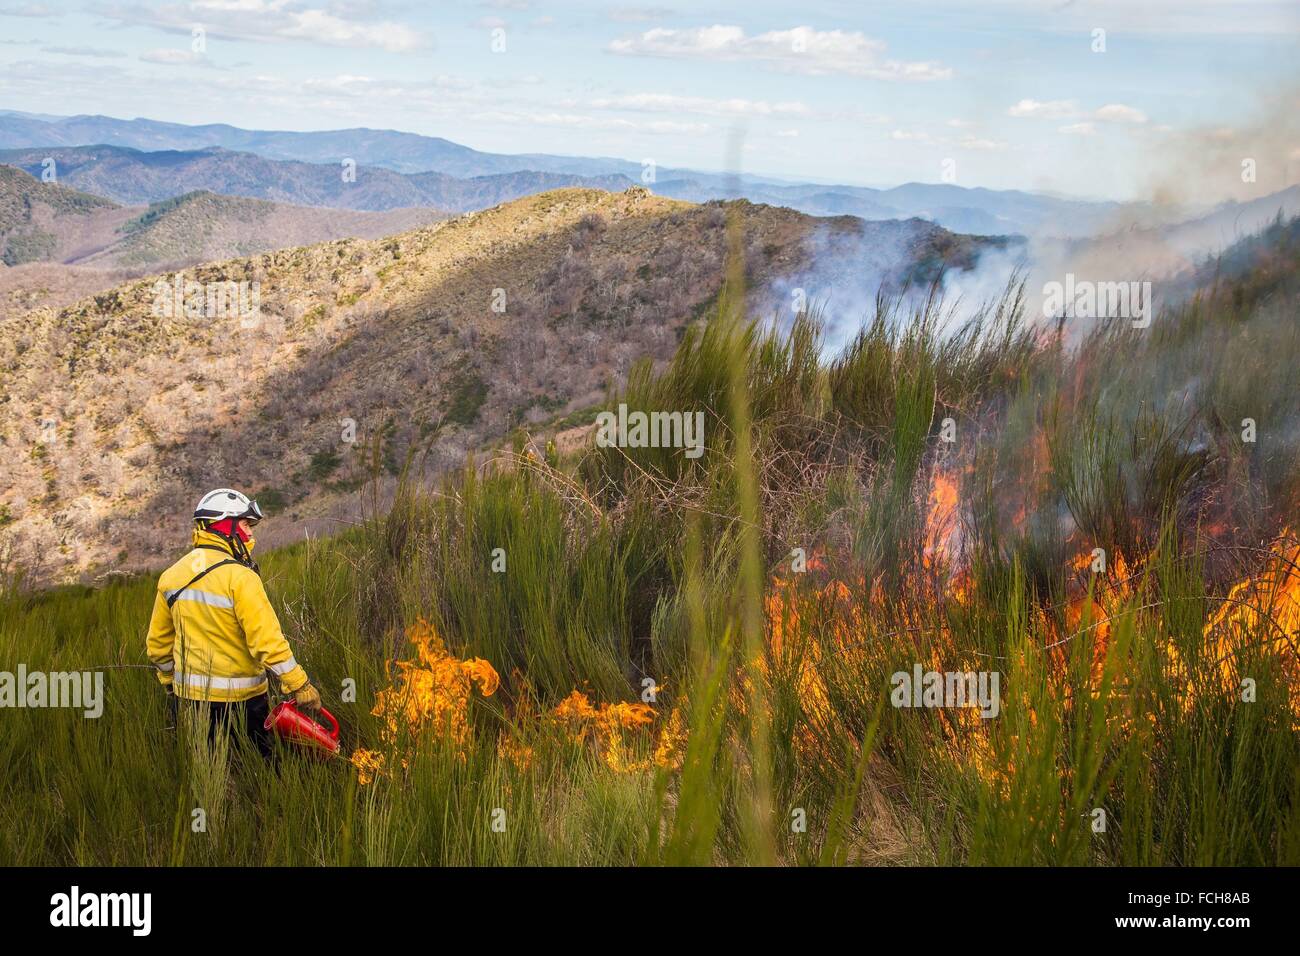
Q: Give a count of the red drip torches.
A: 1